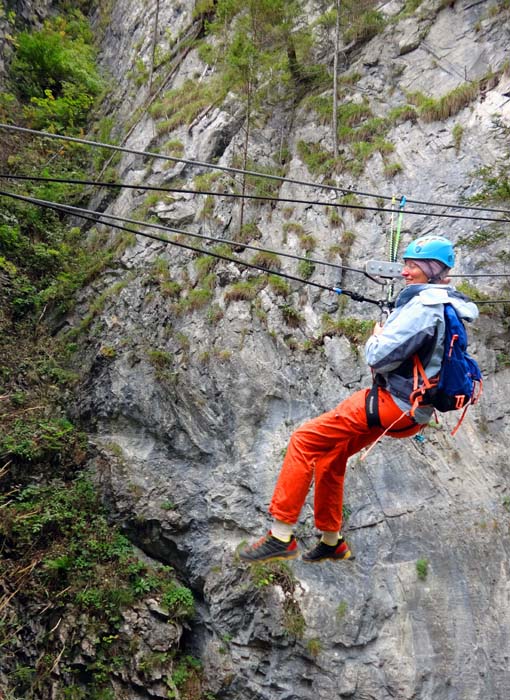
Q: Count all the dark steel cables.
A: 4